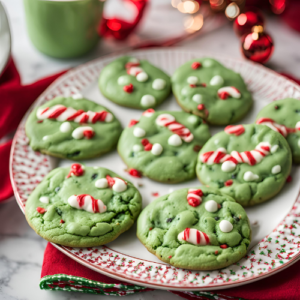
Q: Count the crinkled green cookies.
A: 8